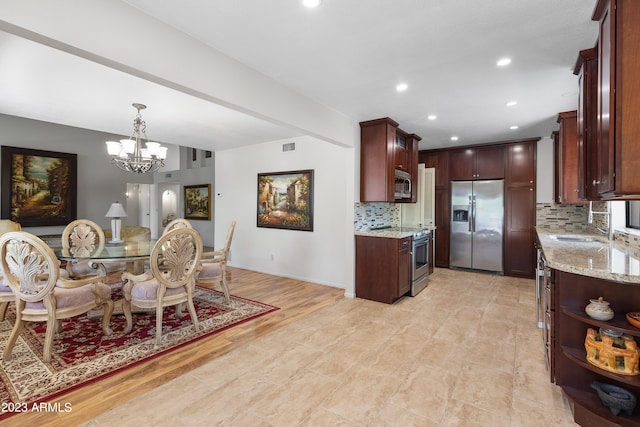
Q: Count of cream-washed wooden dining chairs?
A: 6